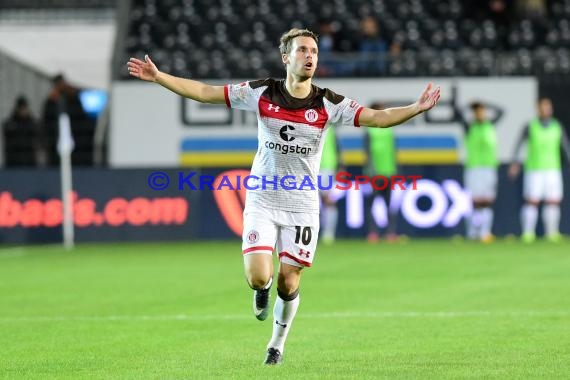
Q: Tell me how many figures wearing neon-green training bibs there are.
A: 4